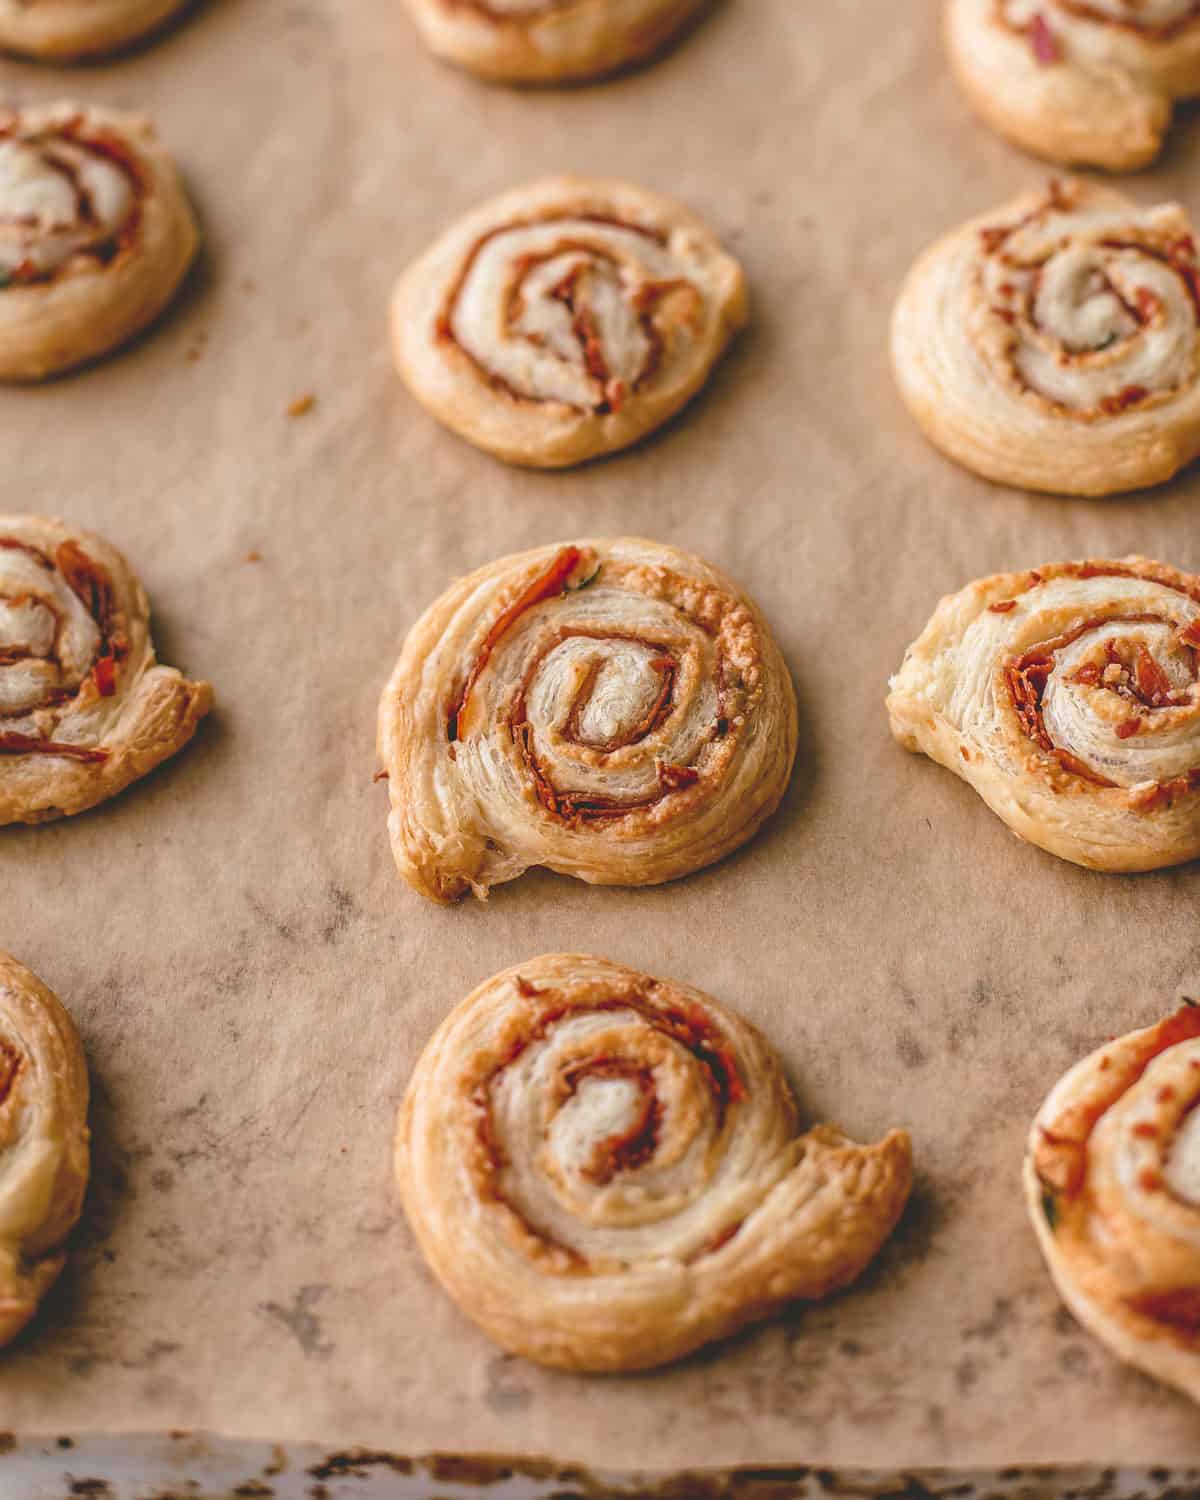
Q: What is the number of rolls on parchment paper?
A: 12